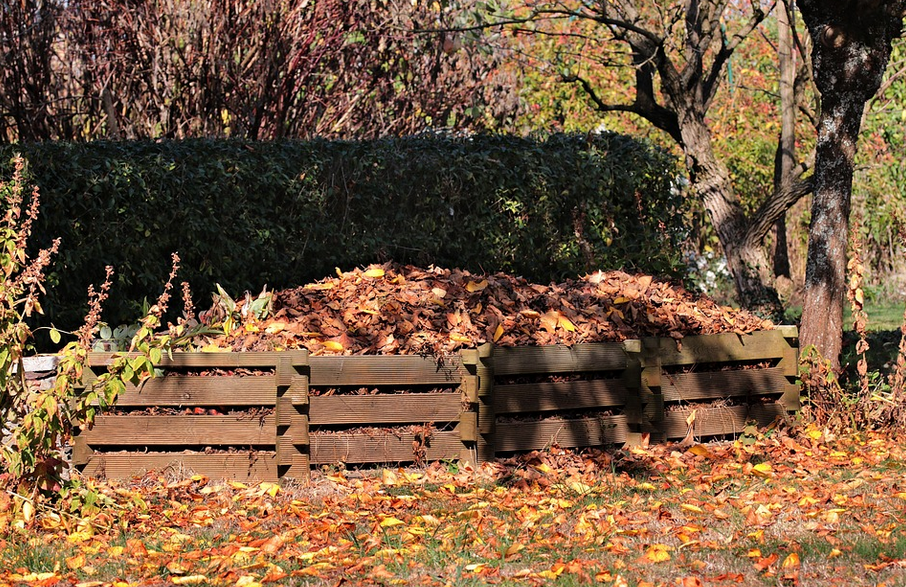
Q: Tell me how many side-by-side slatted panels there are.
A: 4